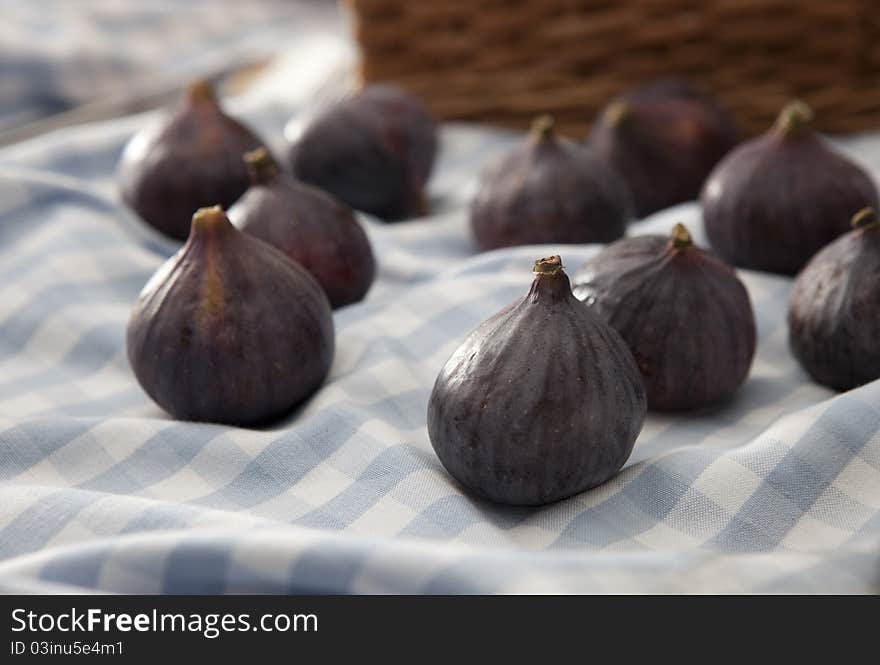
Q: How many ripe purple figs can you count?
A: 10